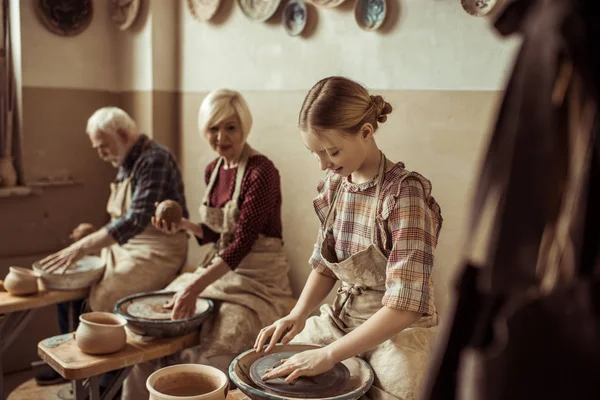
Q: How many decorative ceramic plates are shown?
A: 8